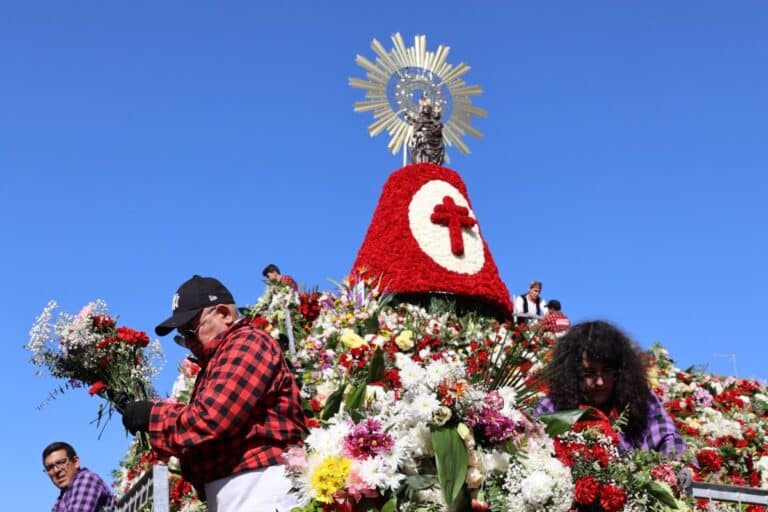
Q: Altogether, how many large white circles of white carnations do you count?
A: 1